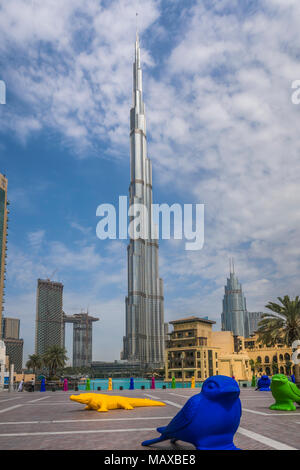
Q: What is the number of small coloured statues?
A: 11